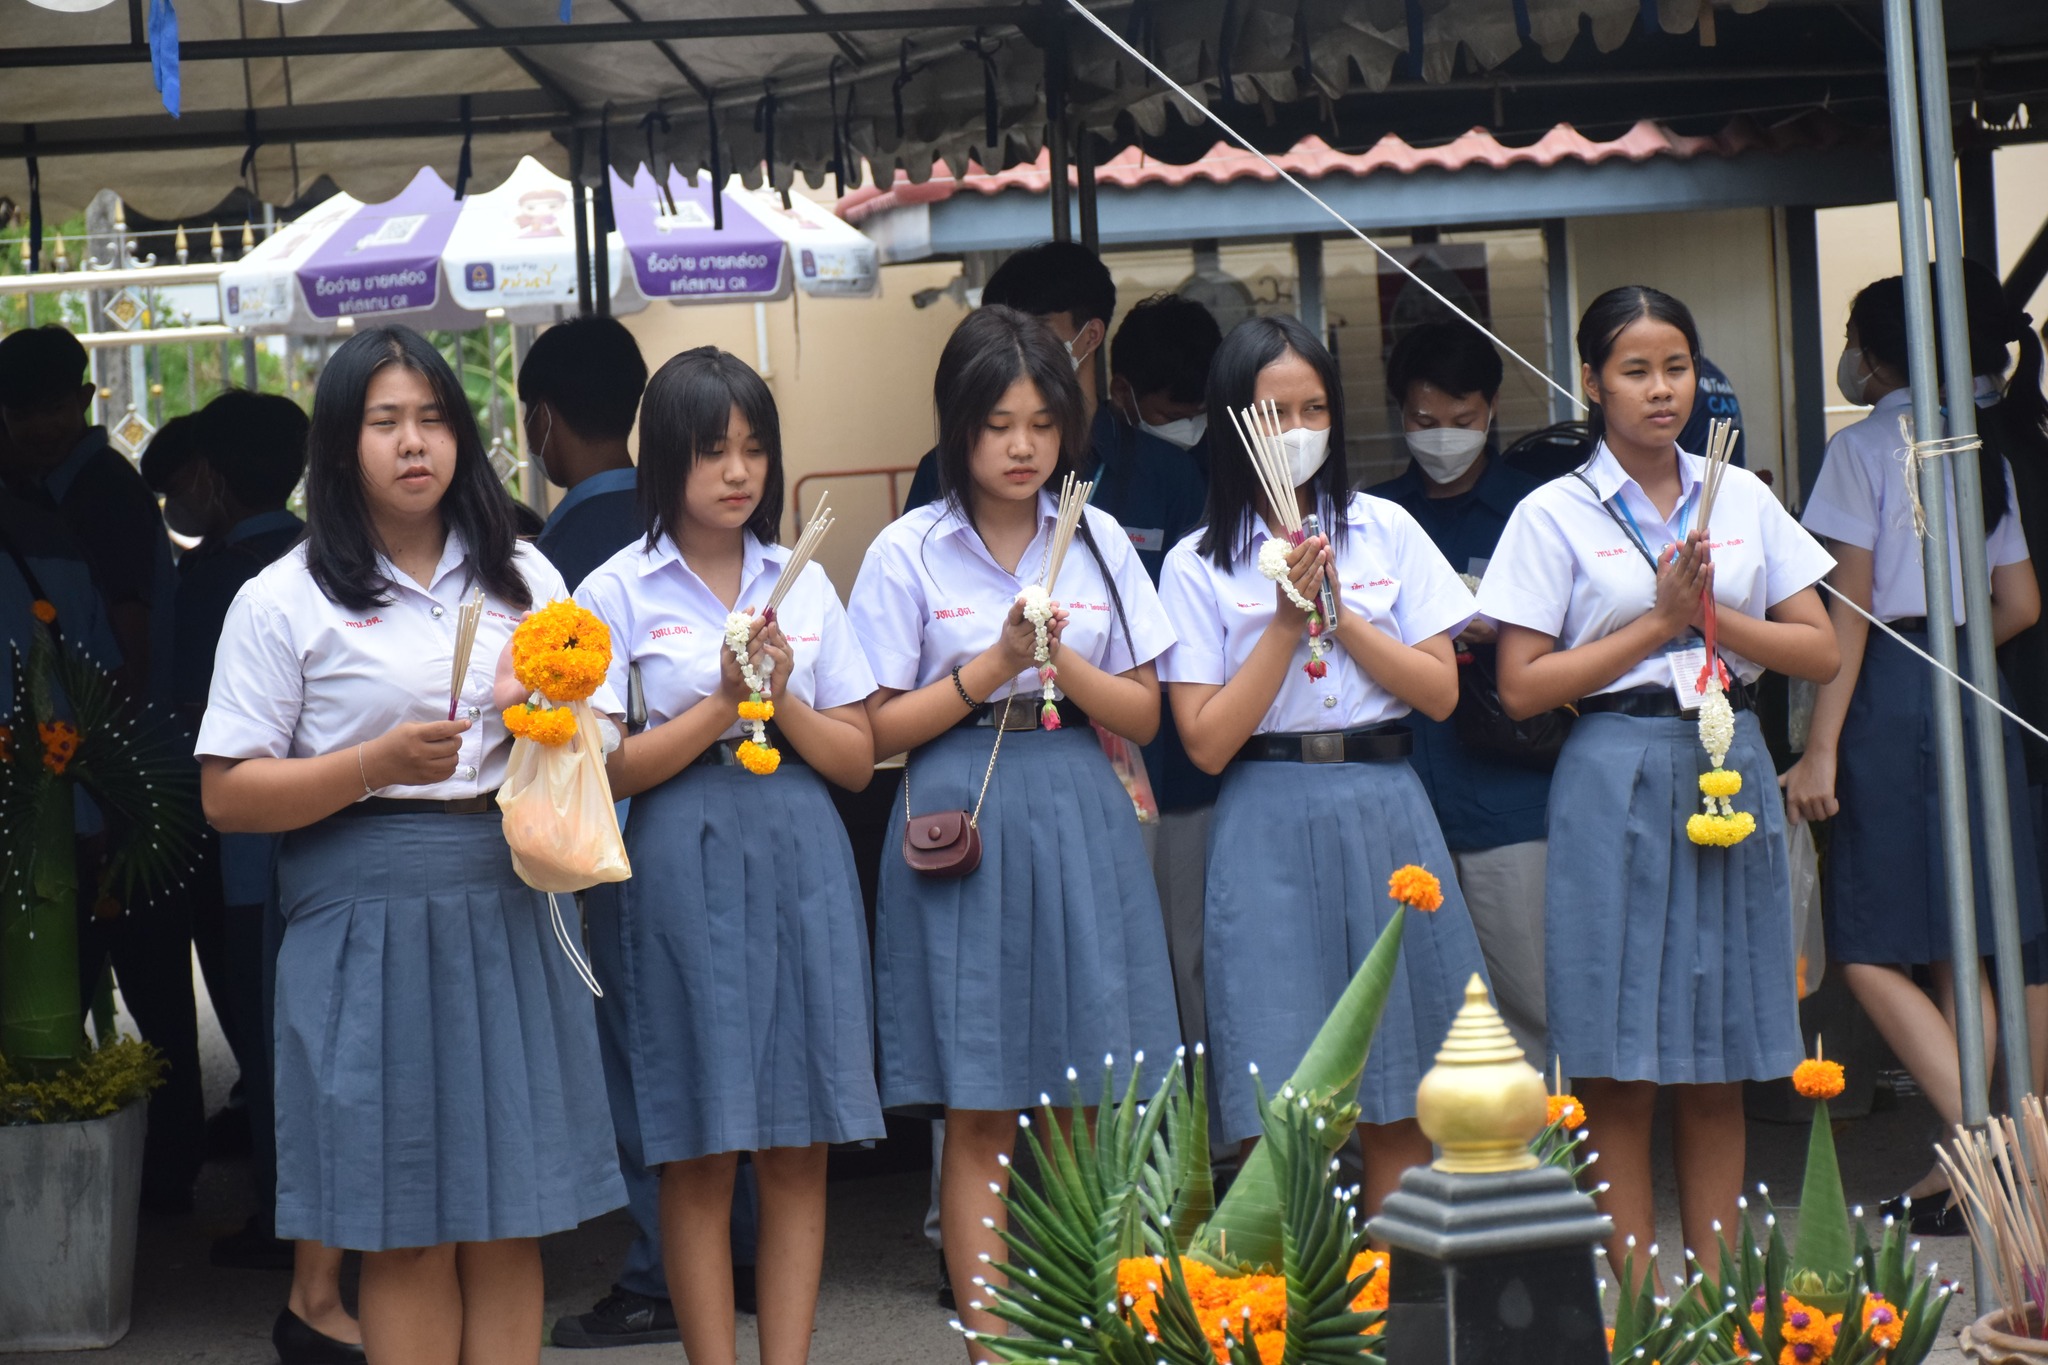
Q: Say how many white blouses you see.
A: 6